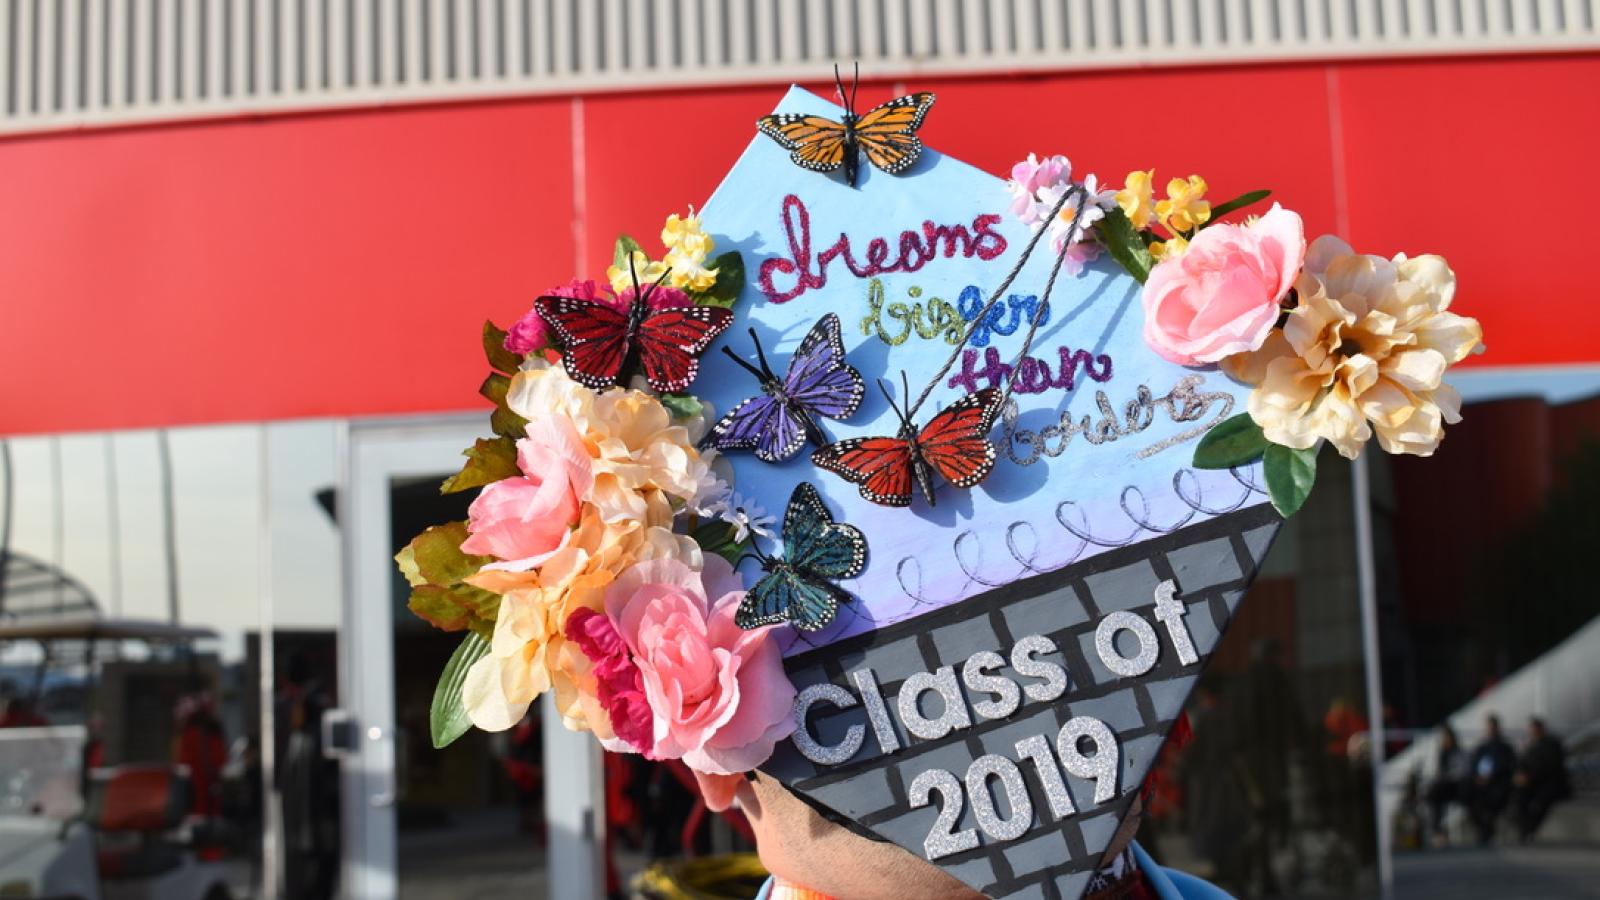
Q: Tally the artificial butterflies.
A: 5